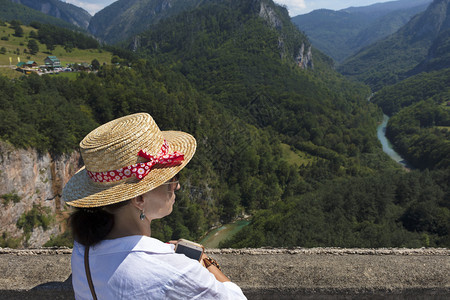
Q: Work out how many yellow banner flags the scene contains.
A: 2